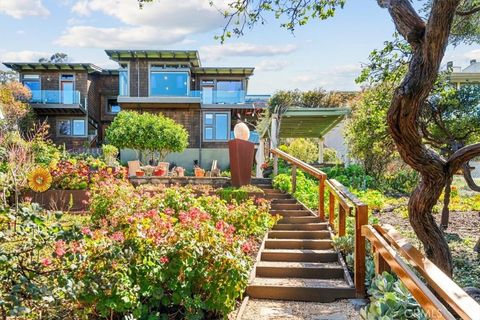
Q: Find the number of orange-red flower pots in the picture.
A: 3